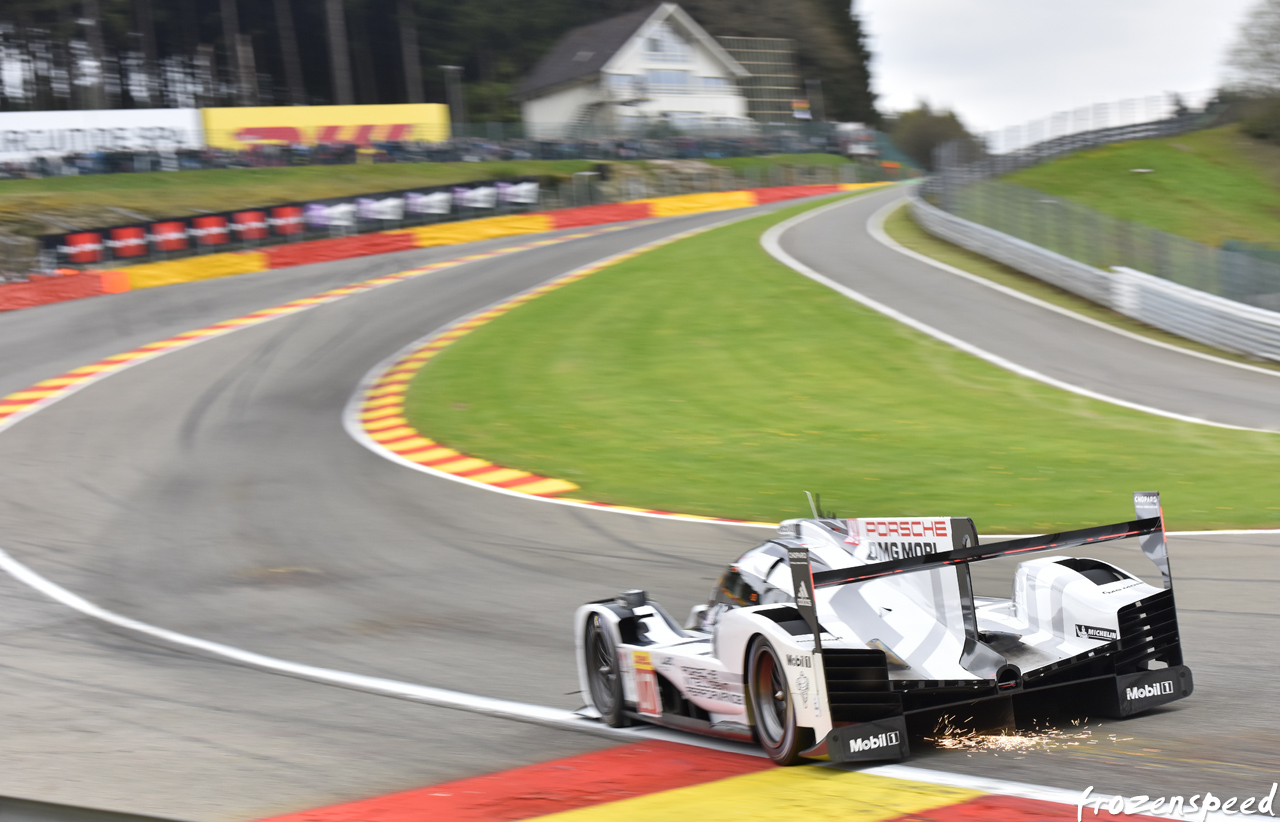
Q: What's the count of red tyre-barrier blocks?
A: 4